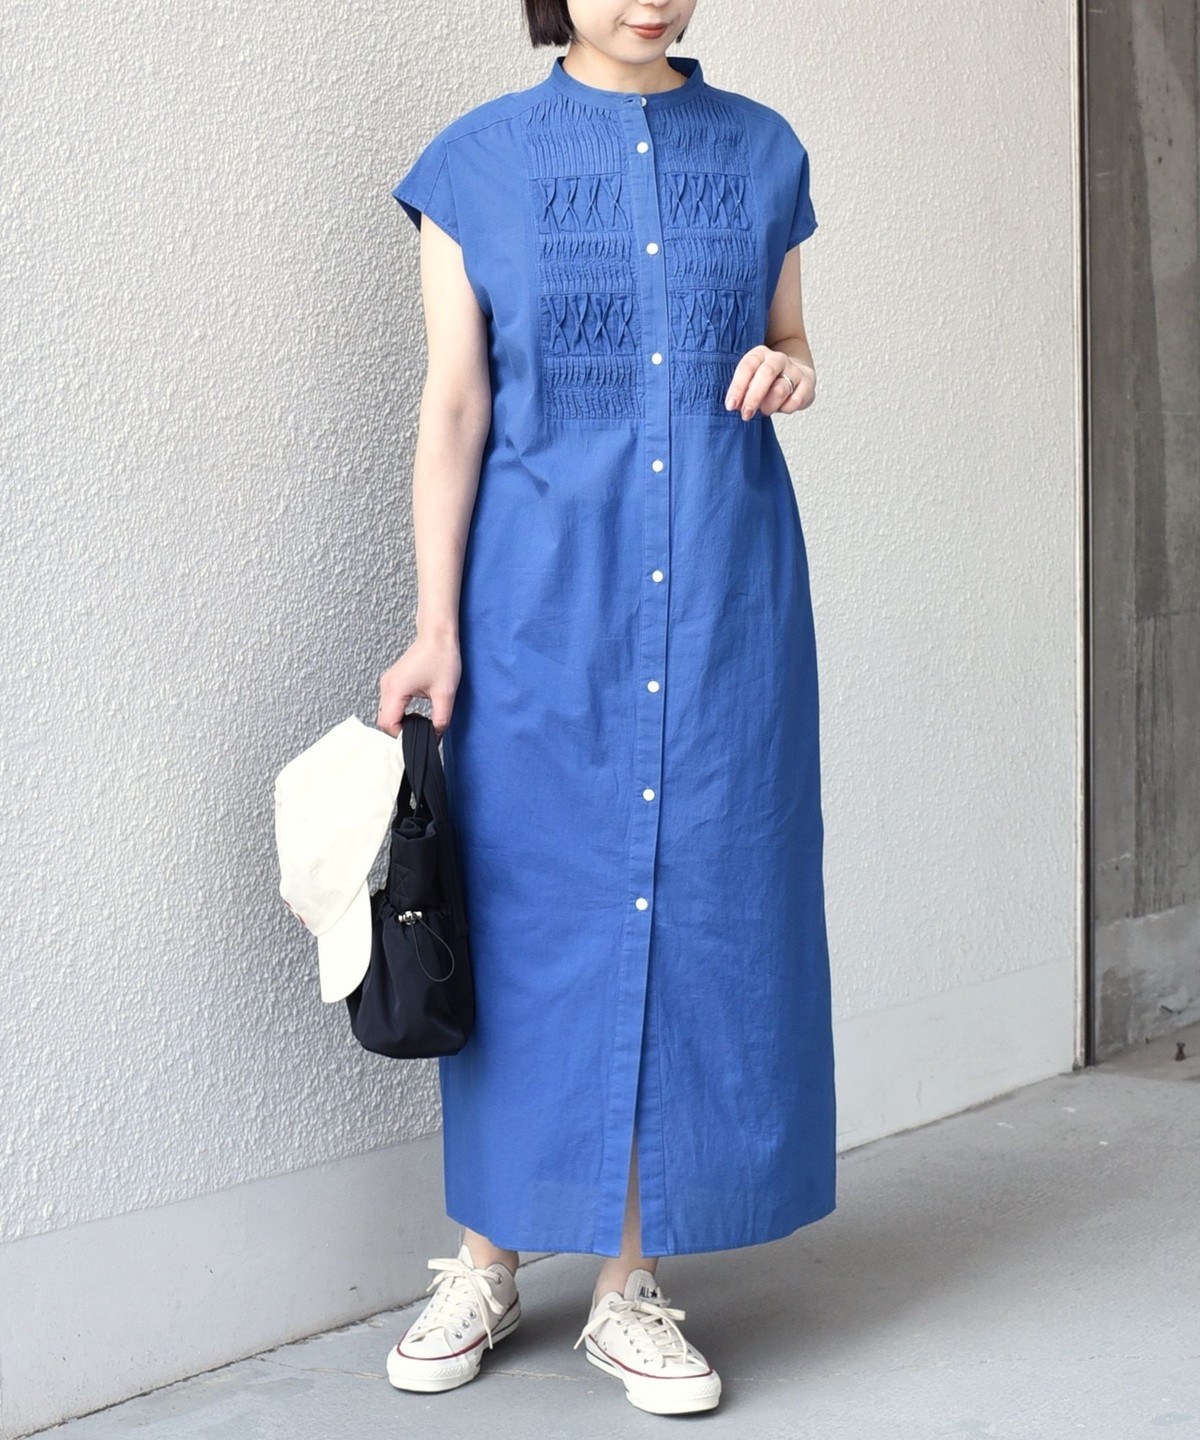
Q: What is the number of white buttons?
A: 9